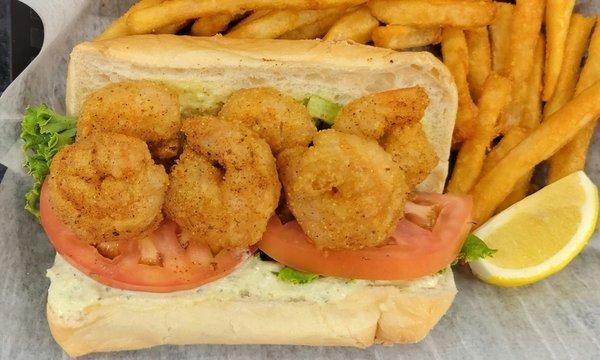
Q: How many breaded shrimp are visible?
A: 6